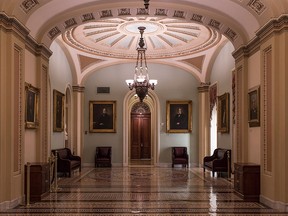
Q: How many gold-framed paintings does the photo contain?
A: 6